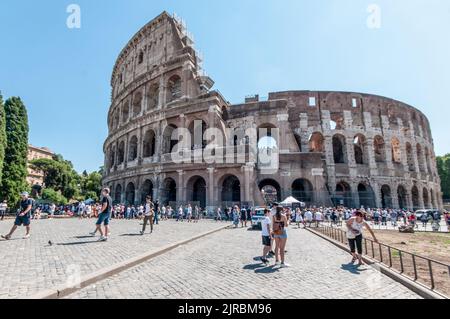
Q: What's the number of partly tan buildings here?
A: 2